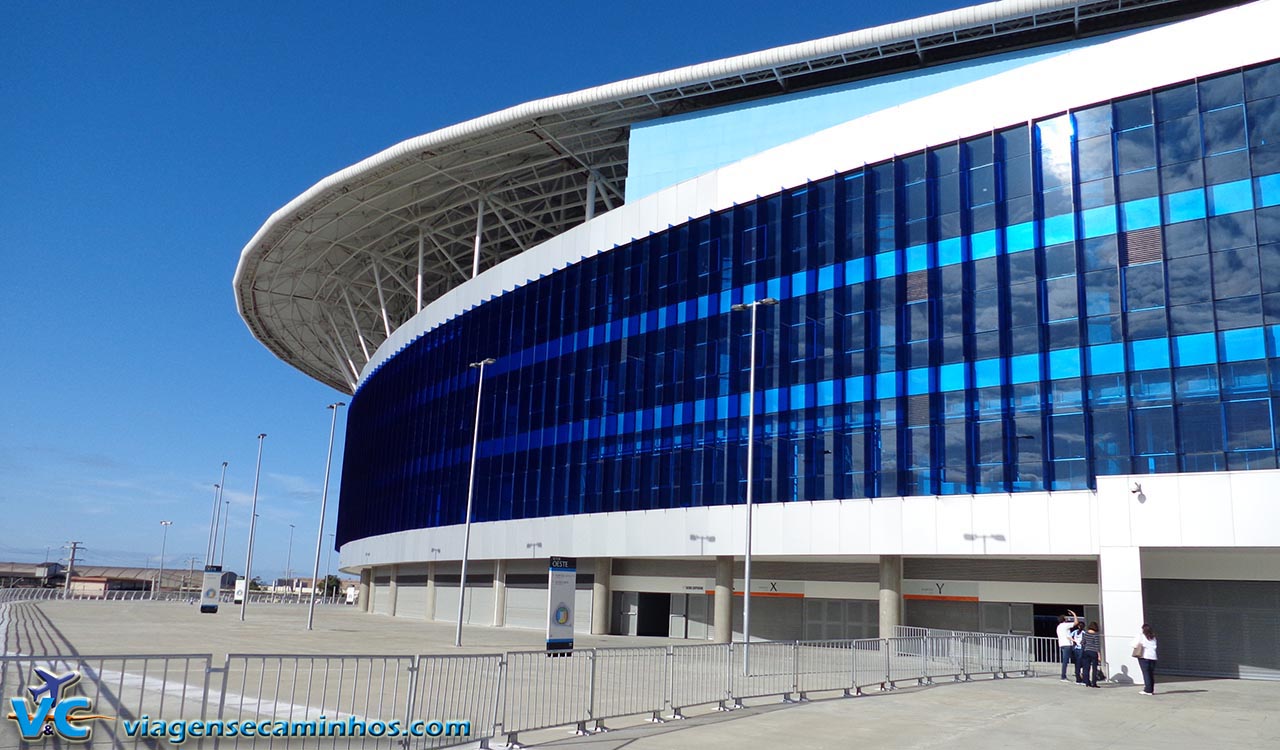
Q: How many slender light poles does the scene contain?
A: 11